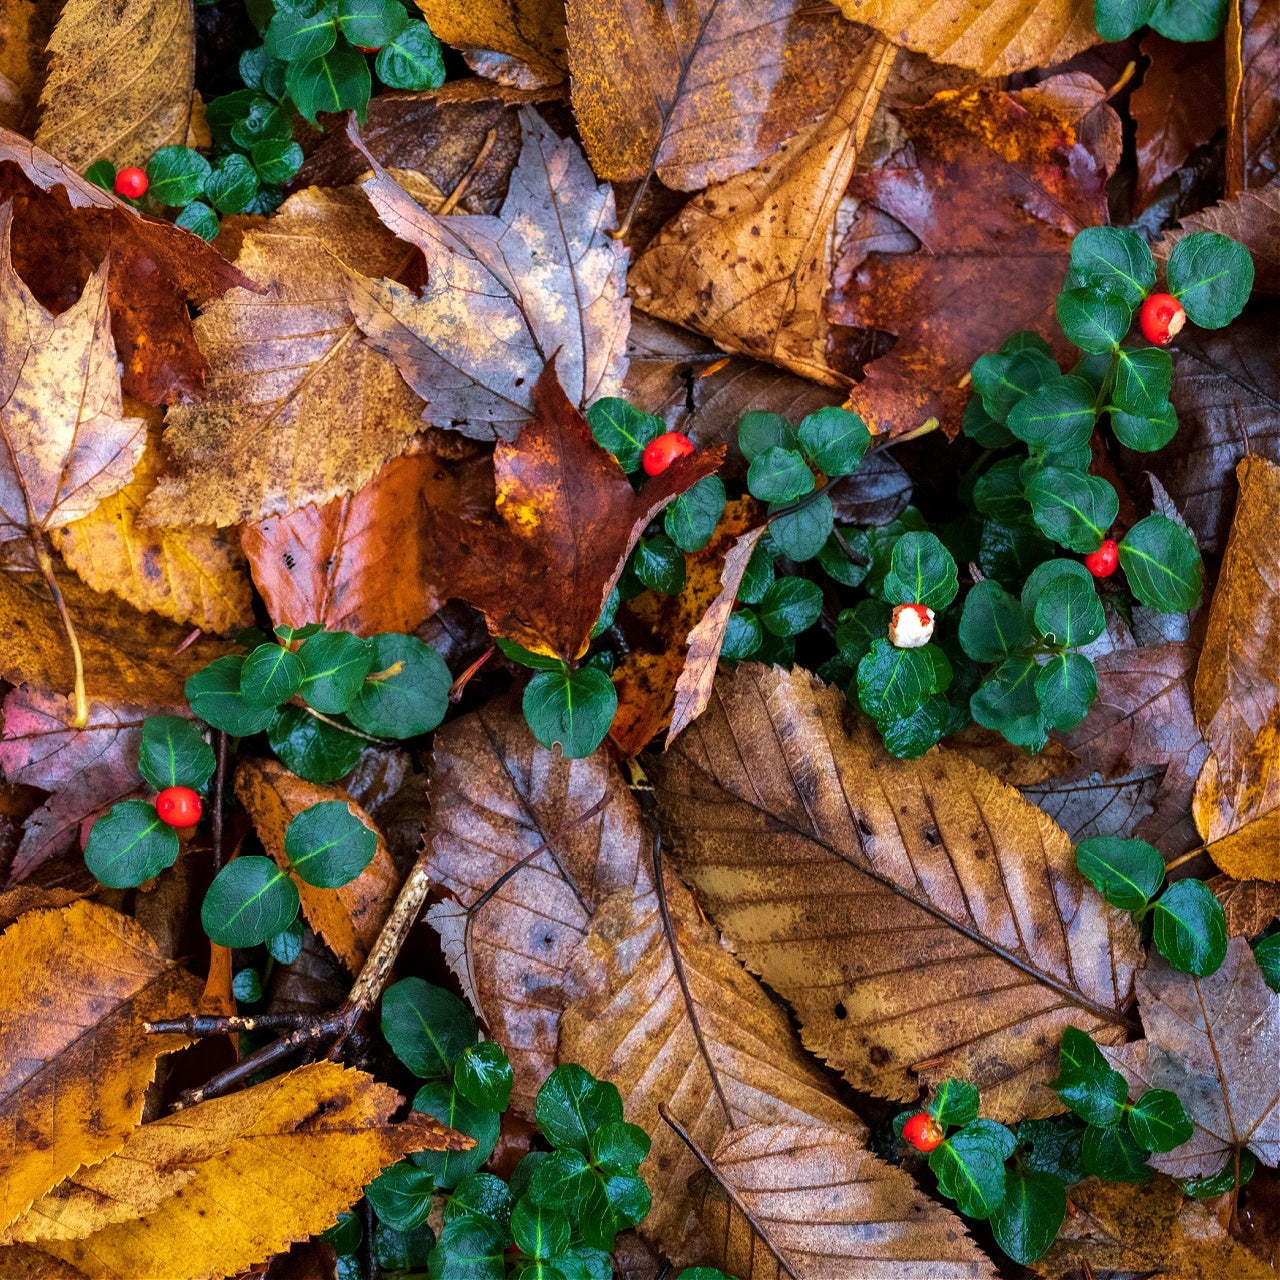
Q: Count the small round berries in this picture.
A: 7